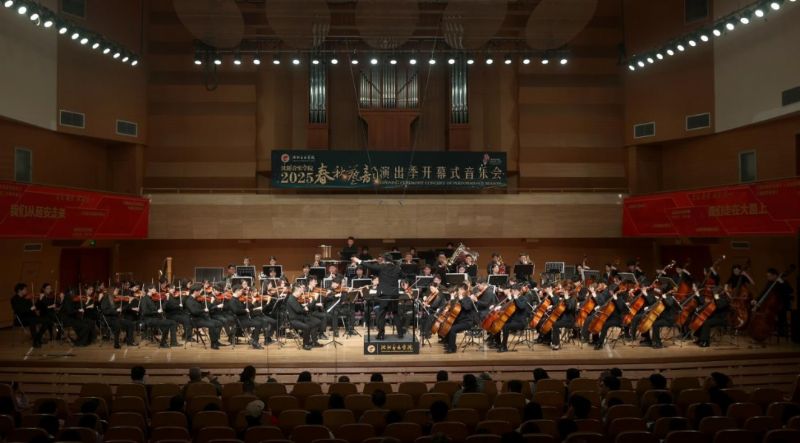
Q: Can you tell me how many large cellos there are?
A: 12